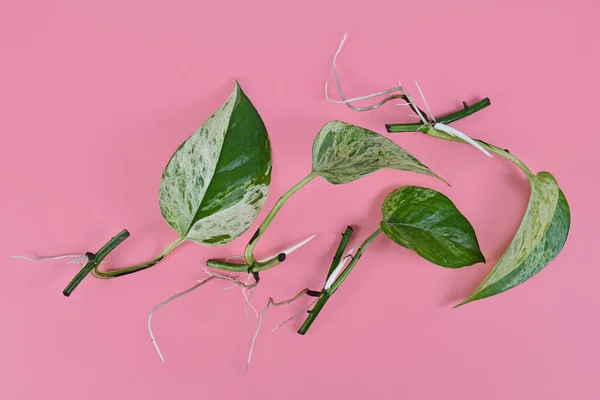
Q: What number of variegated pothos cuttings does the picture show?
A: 4